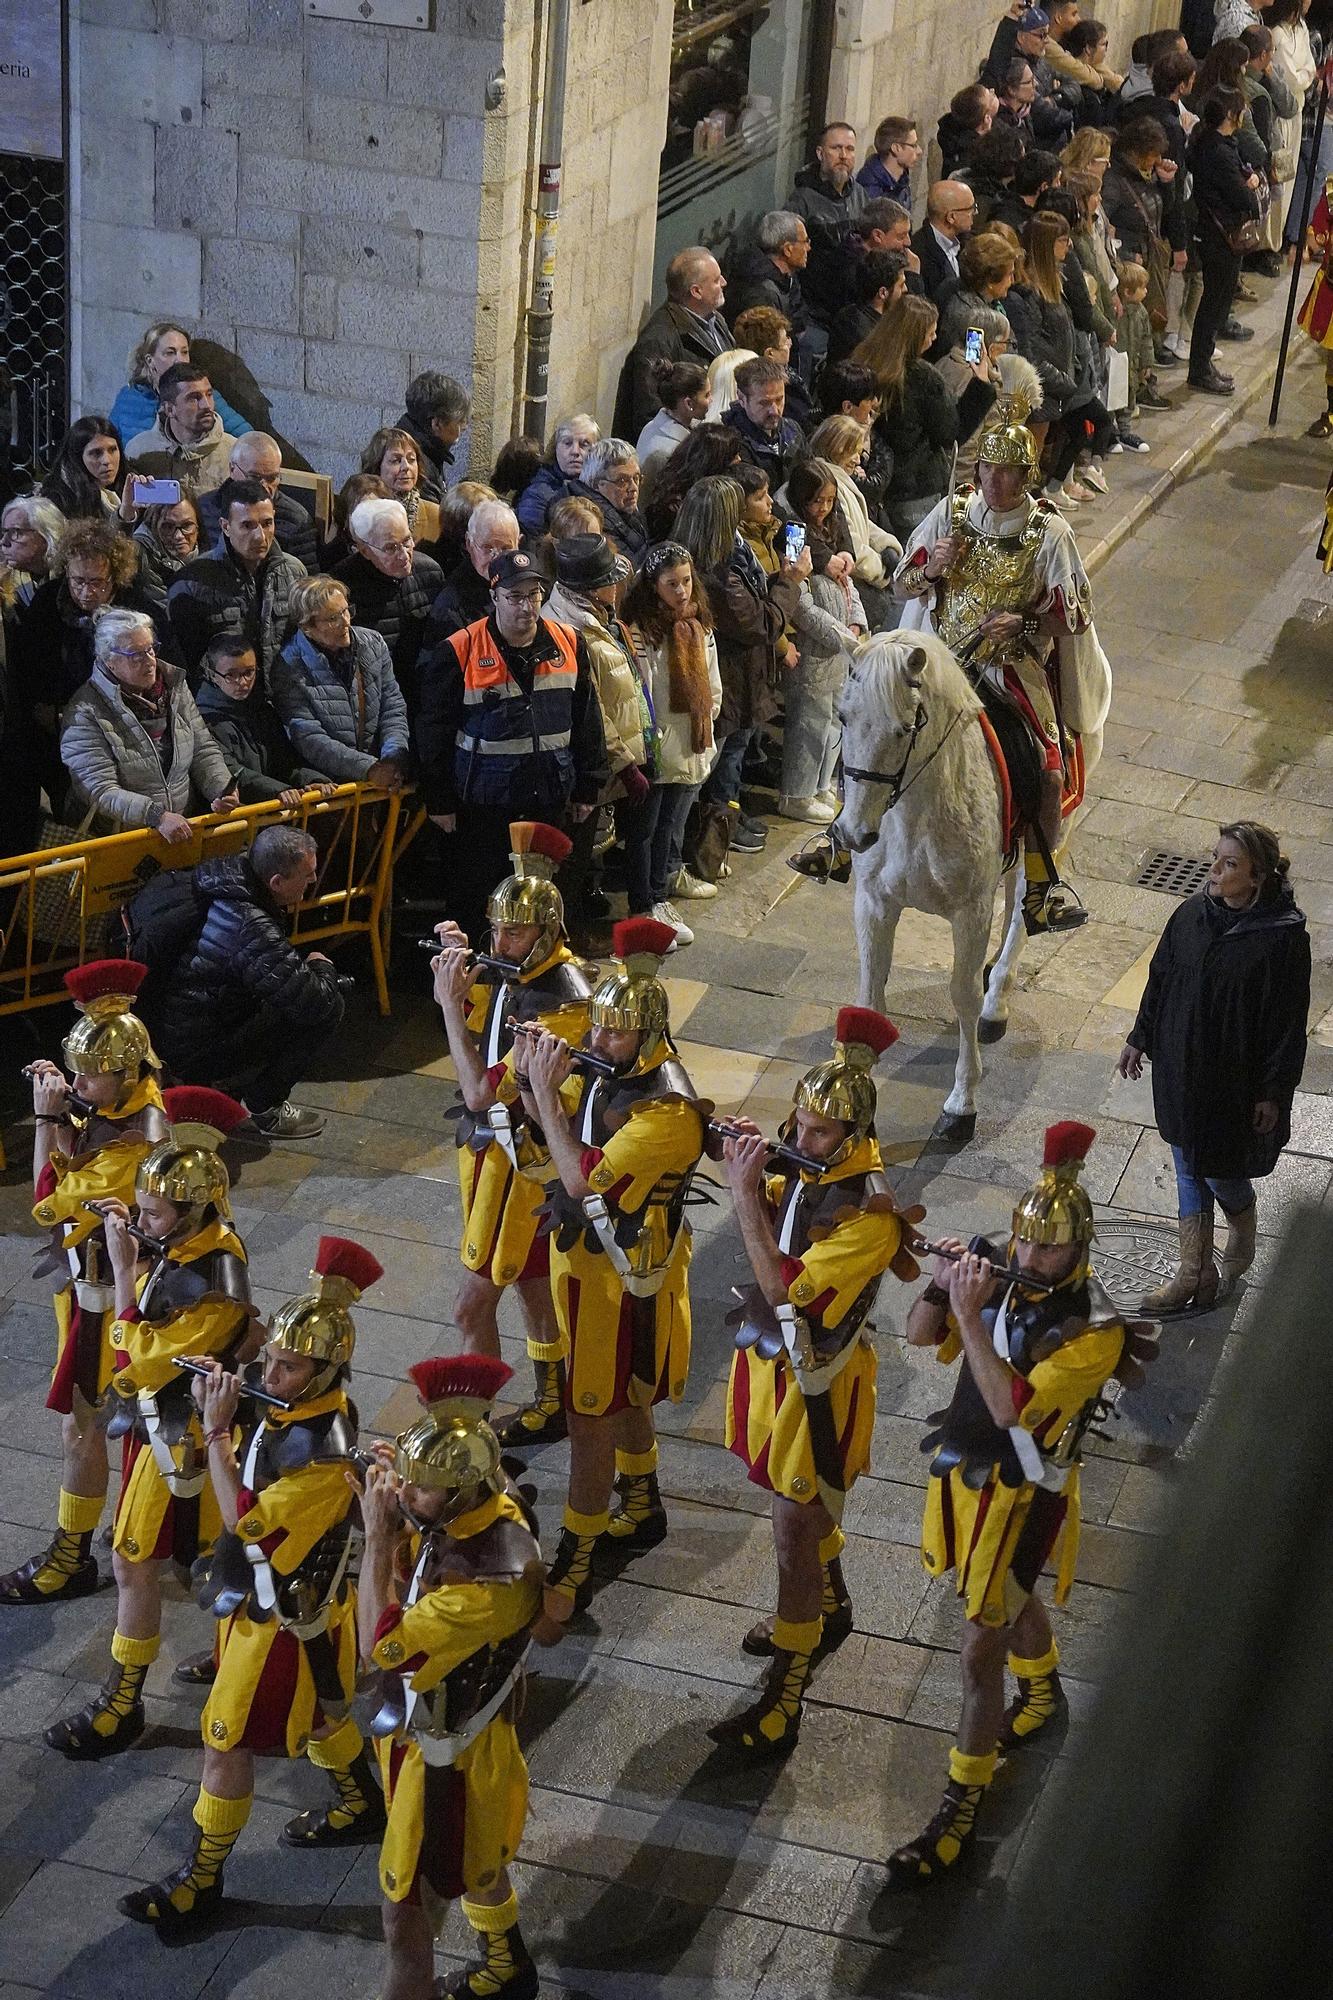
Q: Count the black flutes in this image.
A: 8